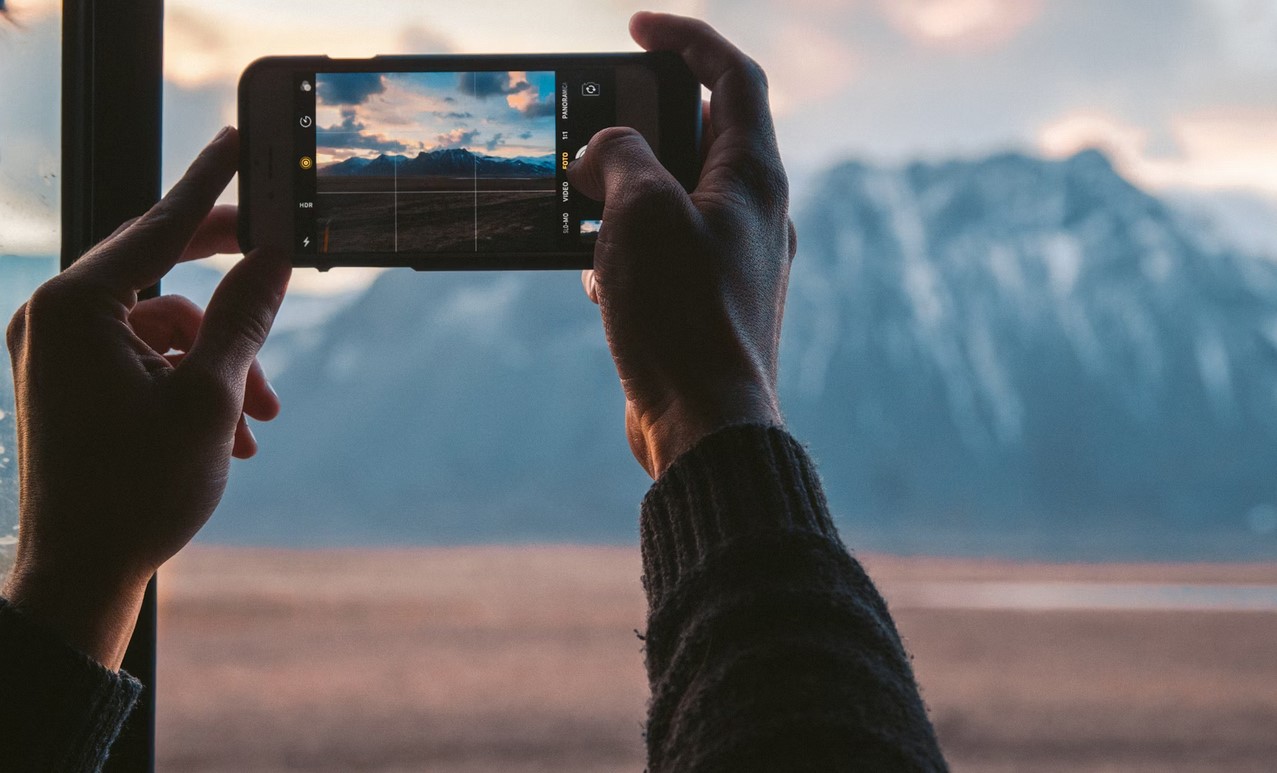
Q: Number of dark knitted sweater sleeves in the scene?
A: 2